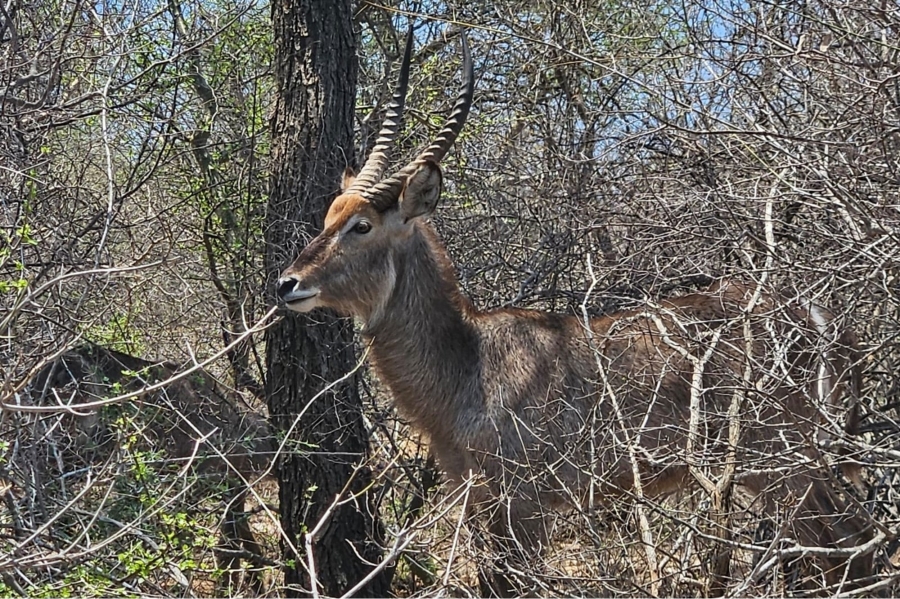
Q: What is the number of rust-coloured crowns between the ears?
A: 1